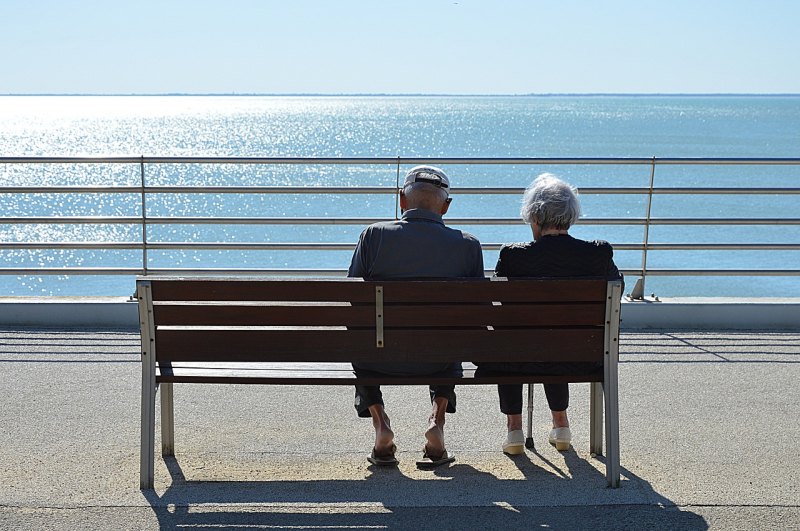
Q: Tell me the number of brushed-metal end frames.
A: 2